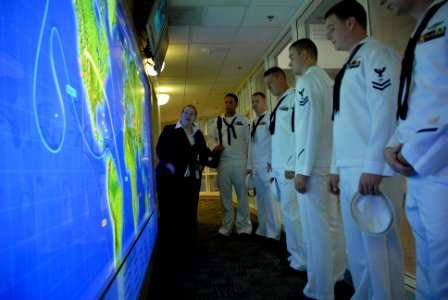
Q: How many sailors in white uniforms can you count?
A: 6